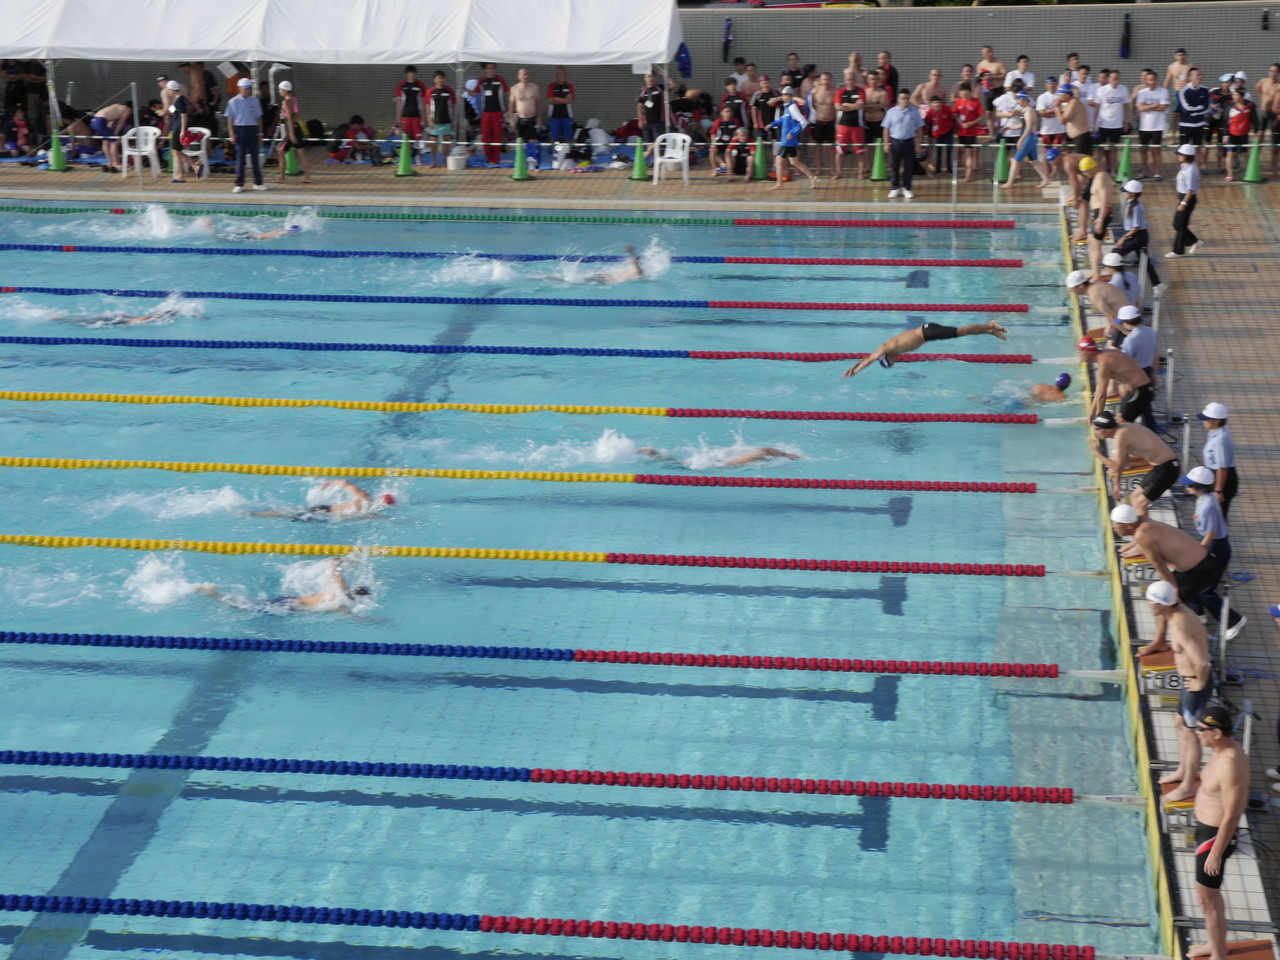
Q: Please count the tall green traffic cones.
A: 11